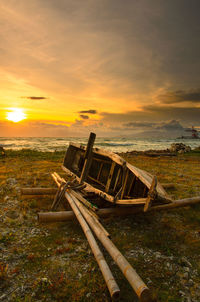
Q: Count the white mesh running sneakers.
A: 0